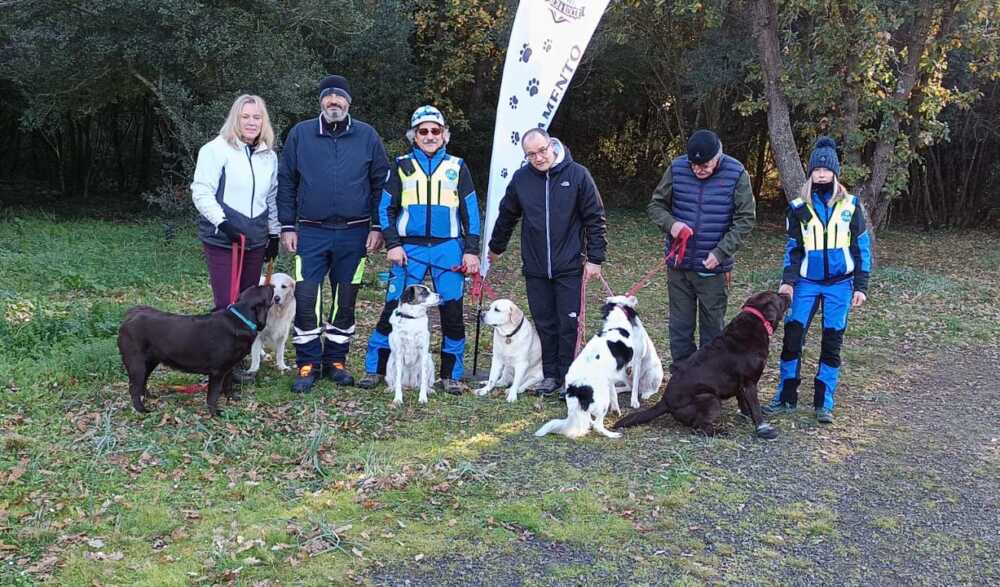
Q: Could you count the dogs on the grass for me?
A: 7